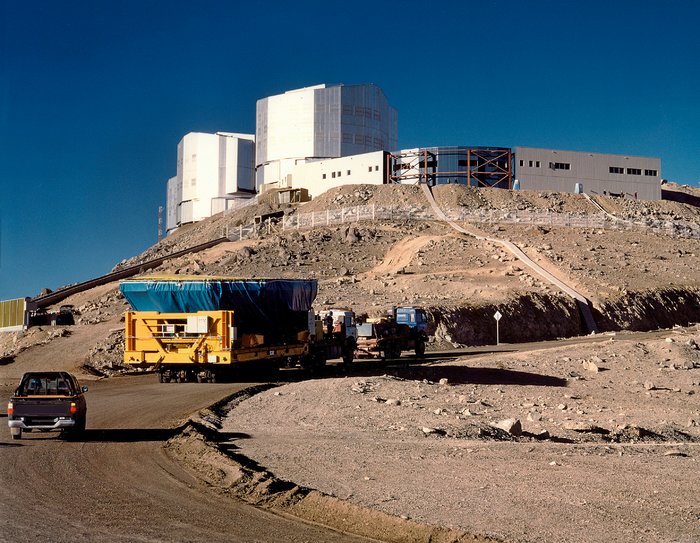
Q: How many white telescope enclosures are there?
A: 3